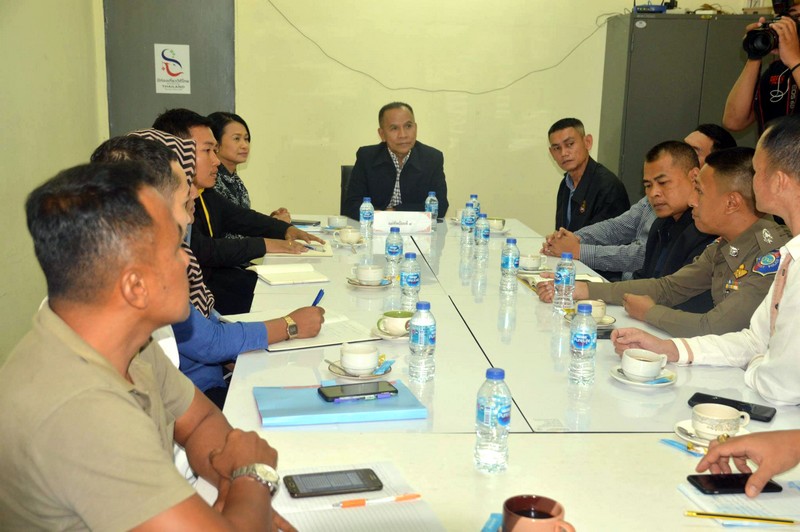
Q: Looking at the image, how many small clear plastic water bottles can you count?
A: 12